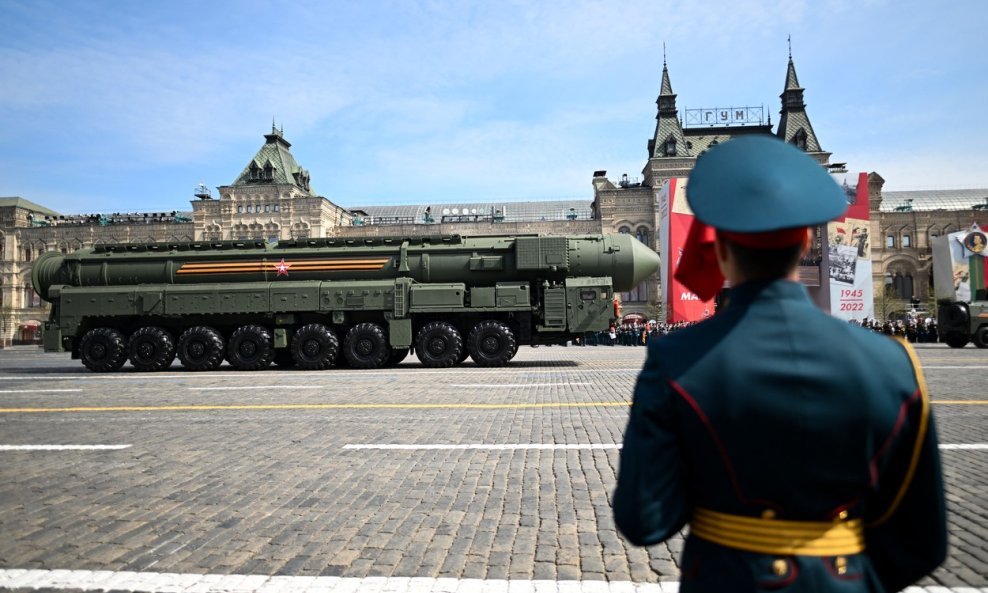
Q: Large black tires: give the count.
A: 8